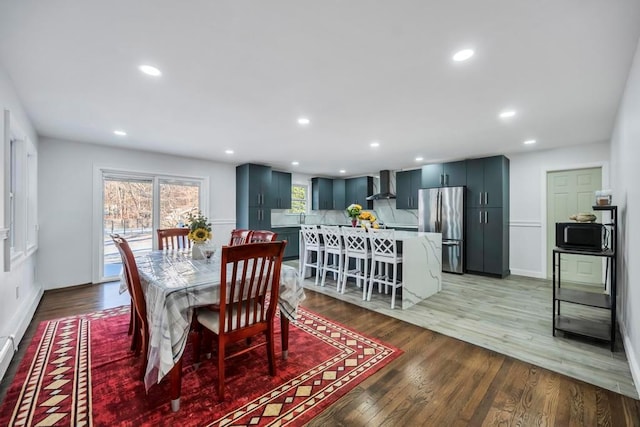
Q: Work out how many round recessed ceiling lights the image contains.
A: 11